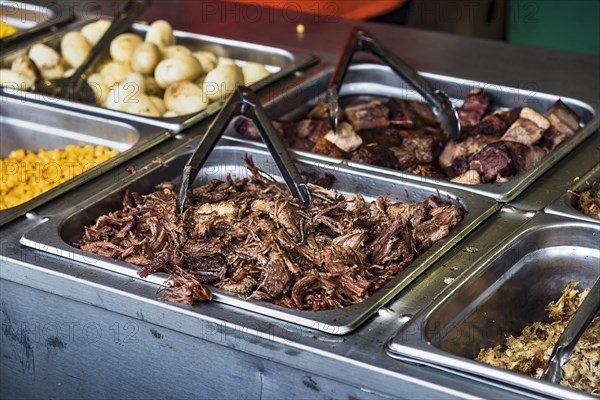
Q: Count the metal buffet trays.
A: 7